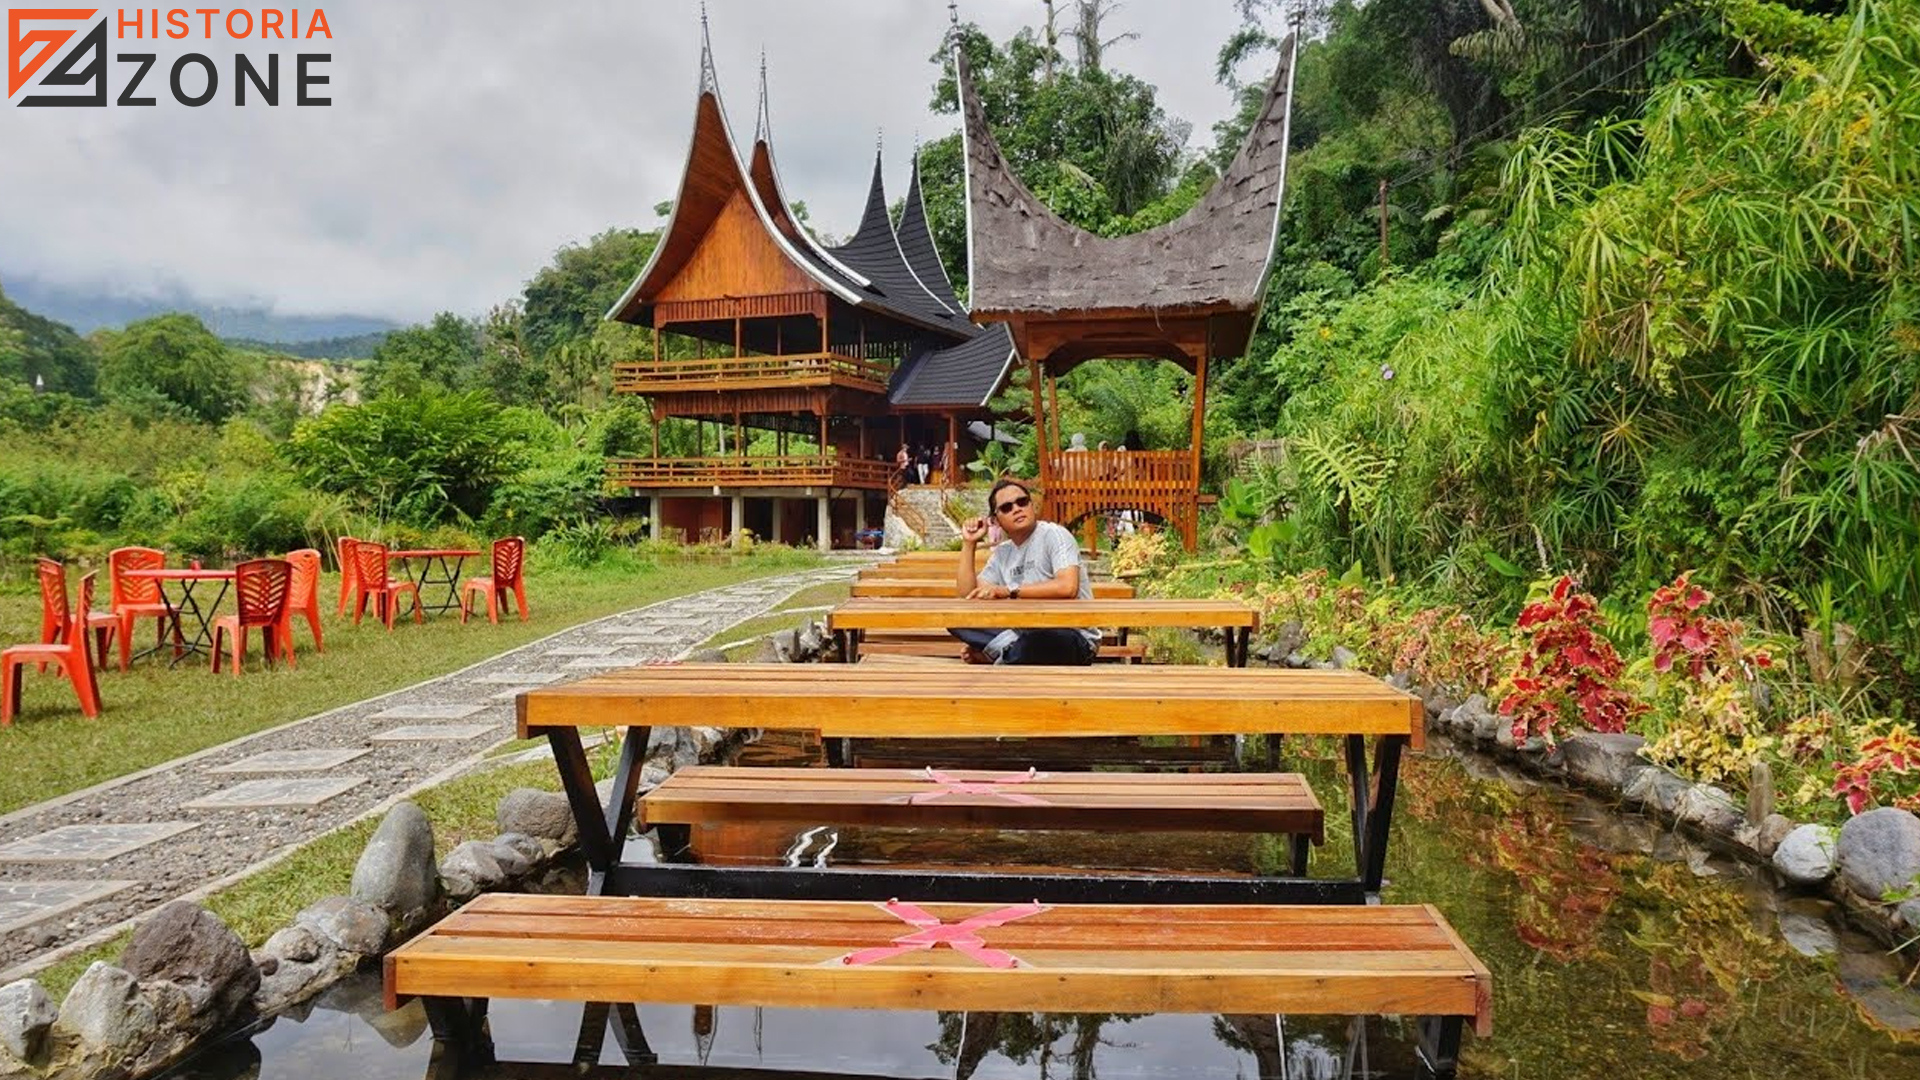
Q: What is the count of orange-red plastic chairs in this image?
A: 8